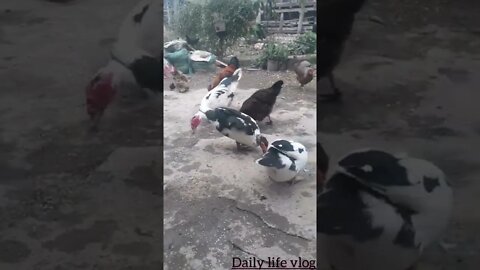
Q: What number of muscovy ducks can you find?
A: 3